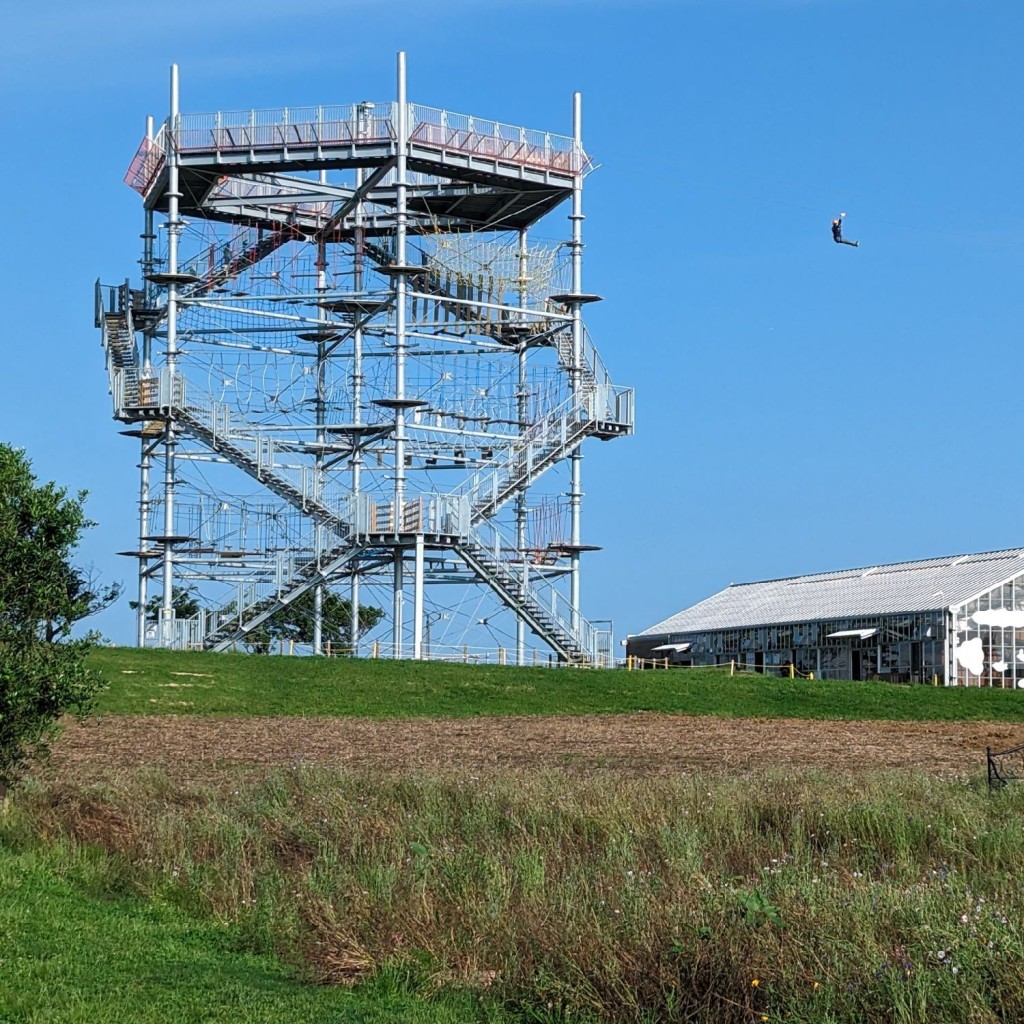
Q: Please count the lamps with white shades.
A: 0